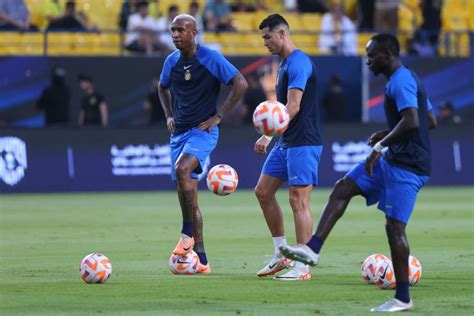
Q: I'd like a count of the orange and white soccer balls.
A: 7